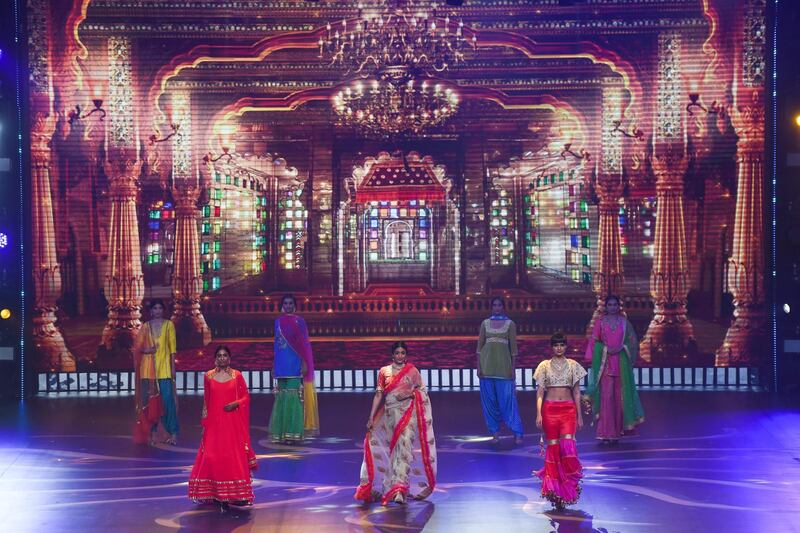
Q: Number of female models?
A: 7